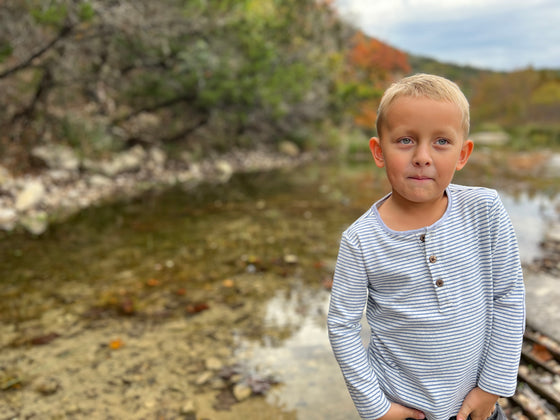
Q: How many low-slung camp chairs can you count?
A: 0